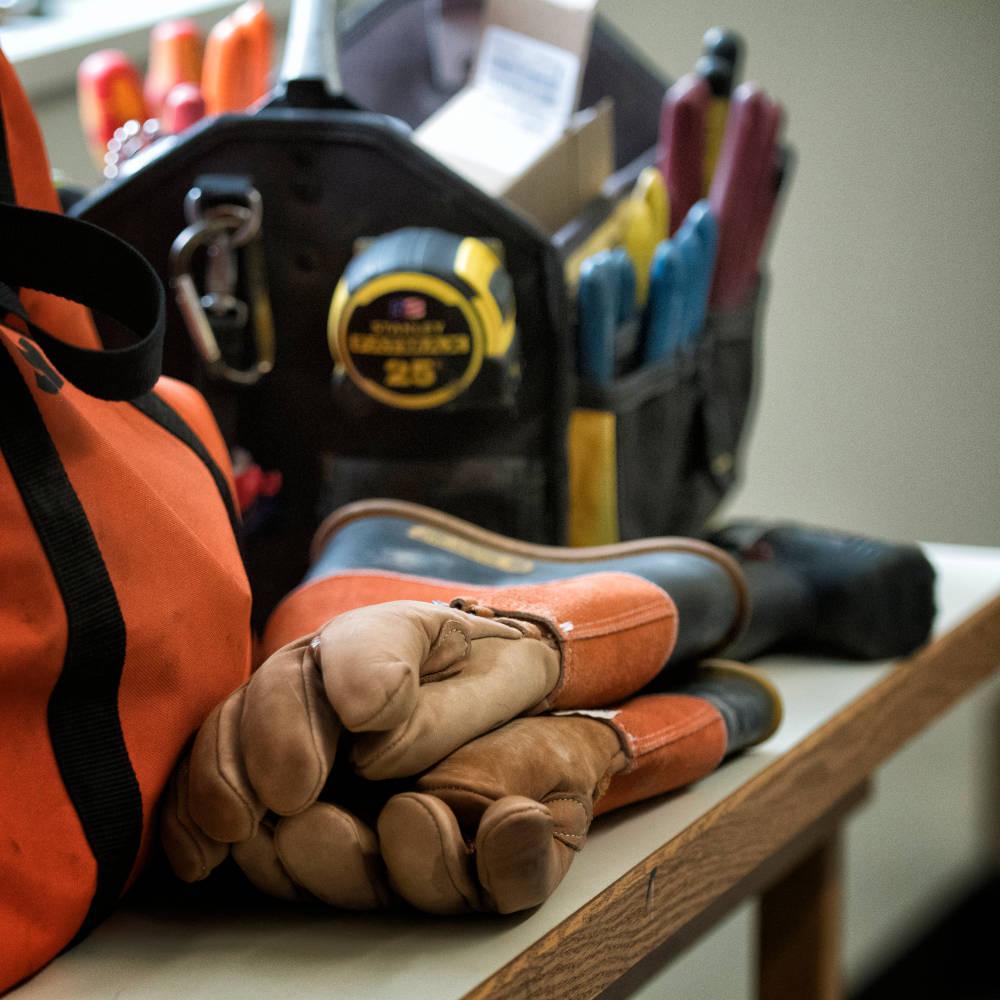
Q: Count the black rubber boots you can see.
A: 0